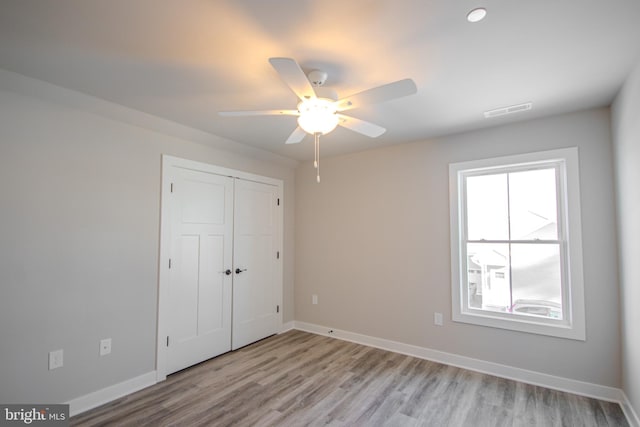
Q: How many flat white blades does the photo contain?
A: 5